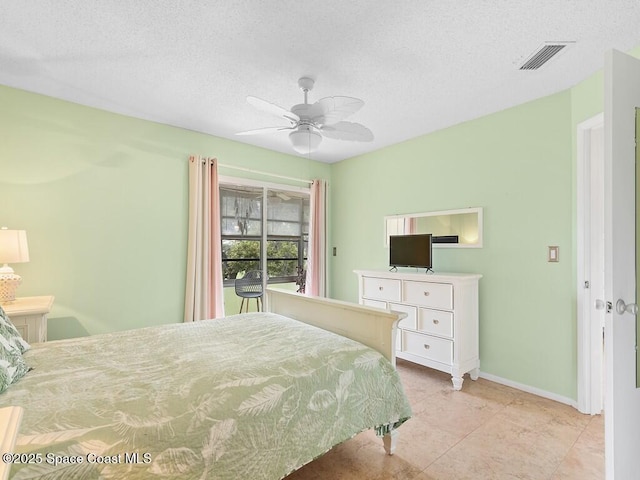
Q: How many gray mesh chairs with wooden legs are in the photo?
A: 1